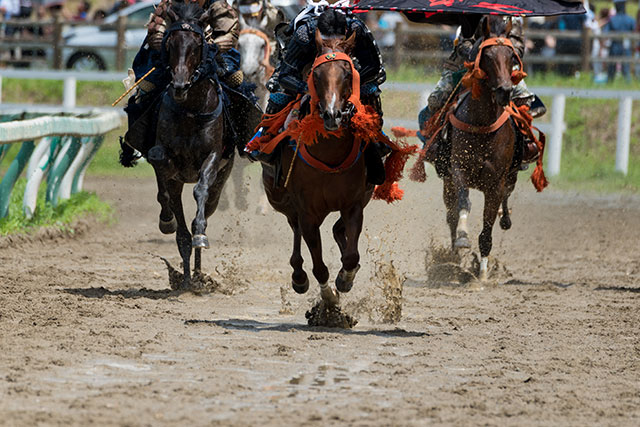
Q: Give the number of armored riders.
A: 4